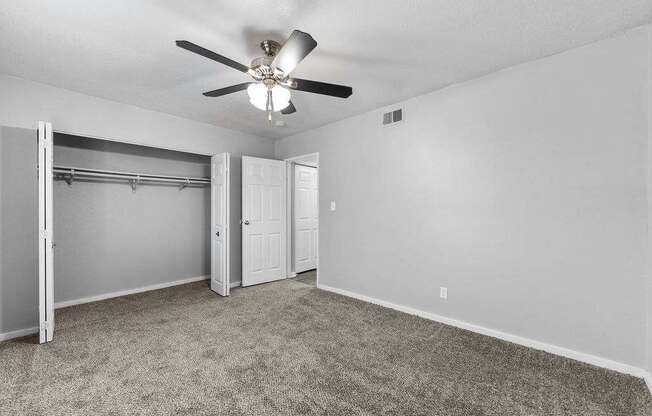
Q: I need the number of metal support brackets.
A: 3